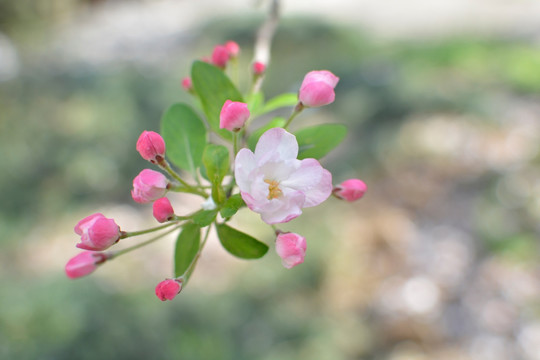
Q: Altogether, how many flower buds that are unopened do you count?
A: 14